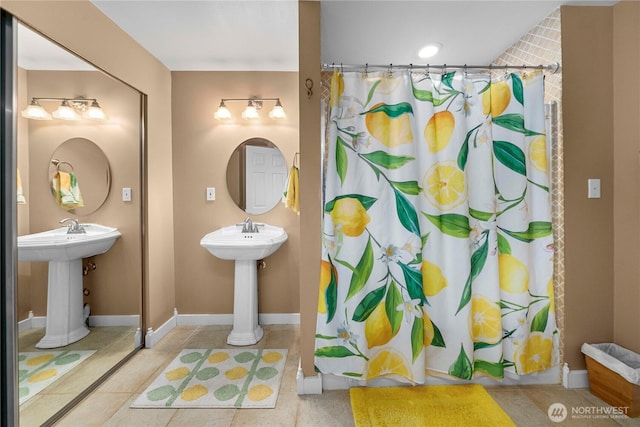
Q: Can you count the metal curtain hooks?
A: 12